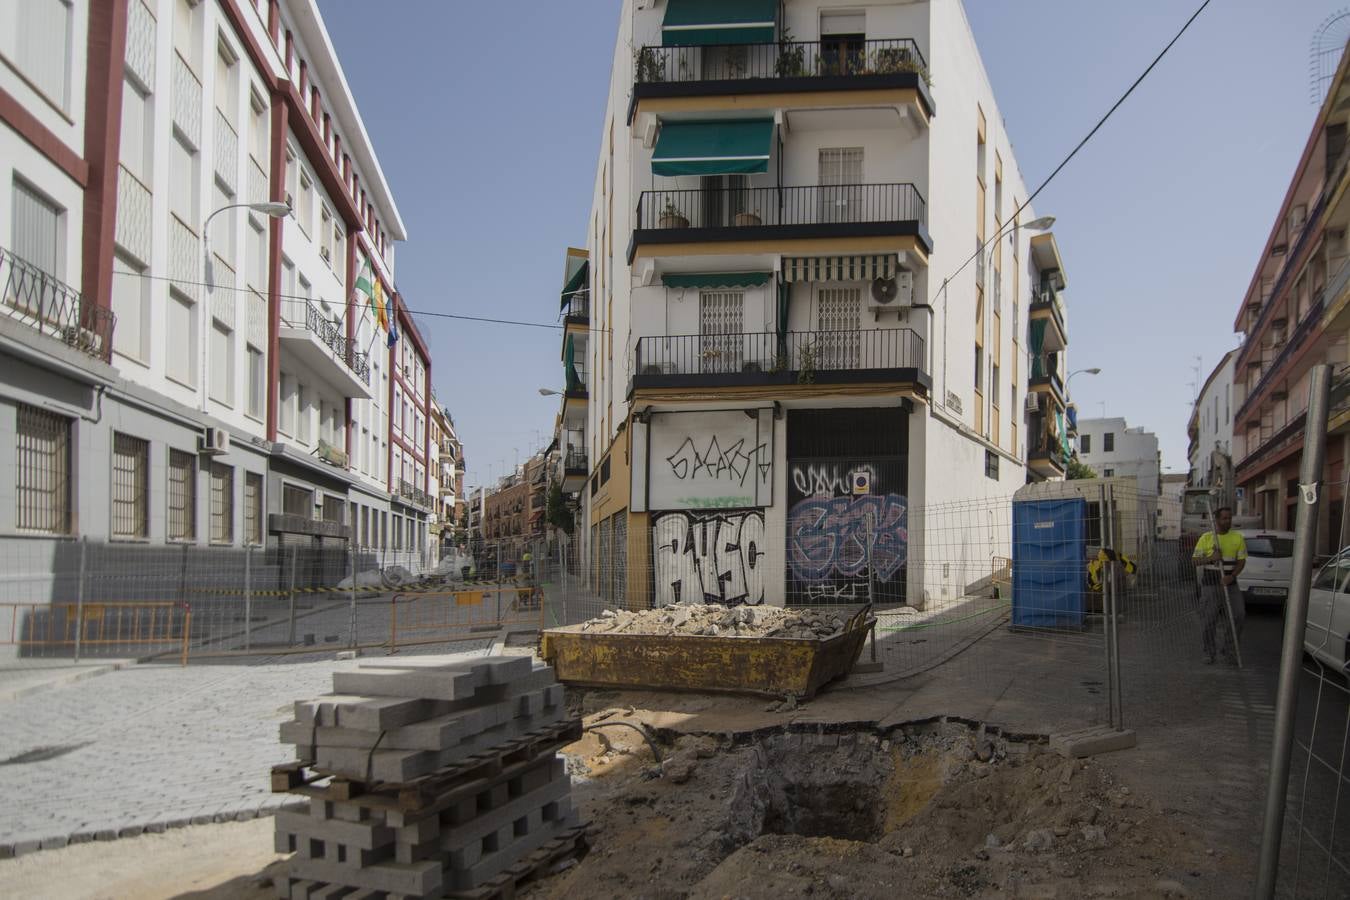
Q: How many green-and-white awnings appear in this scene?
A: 1